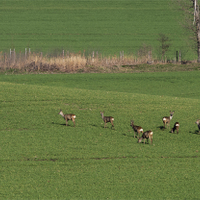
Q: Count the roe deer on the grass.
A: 7